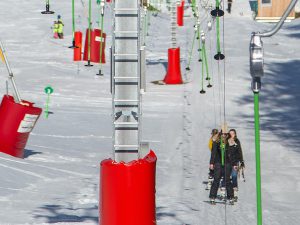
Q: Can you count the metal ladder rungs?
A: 7